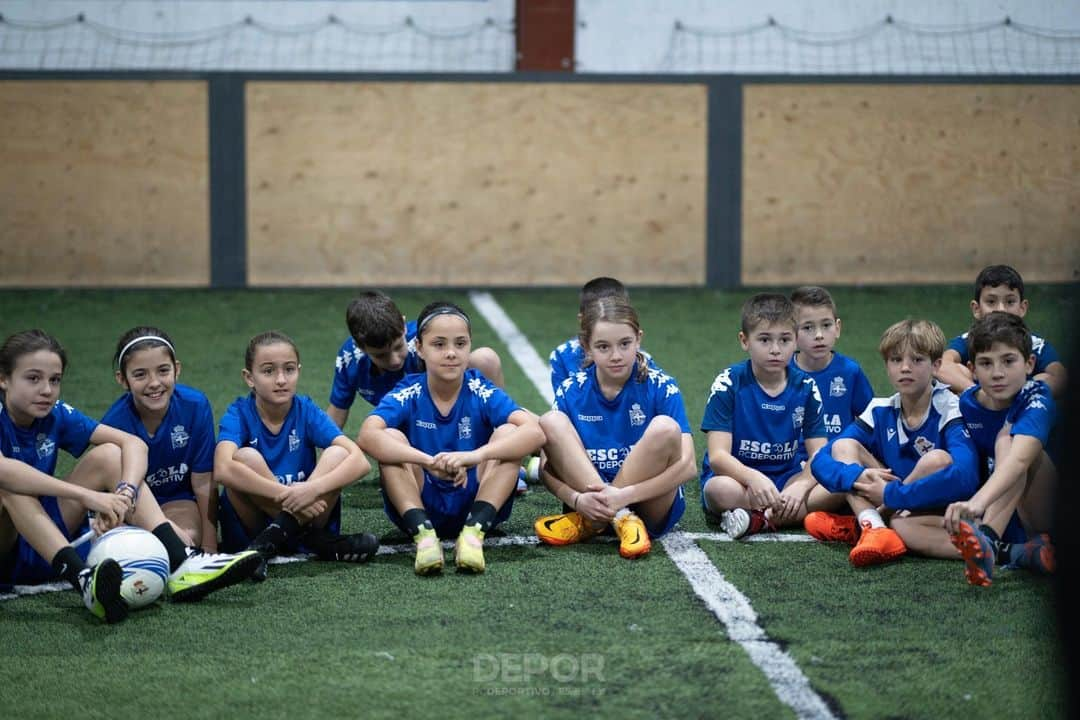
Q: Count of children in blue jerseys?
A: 12